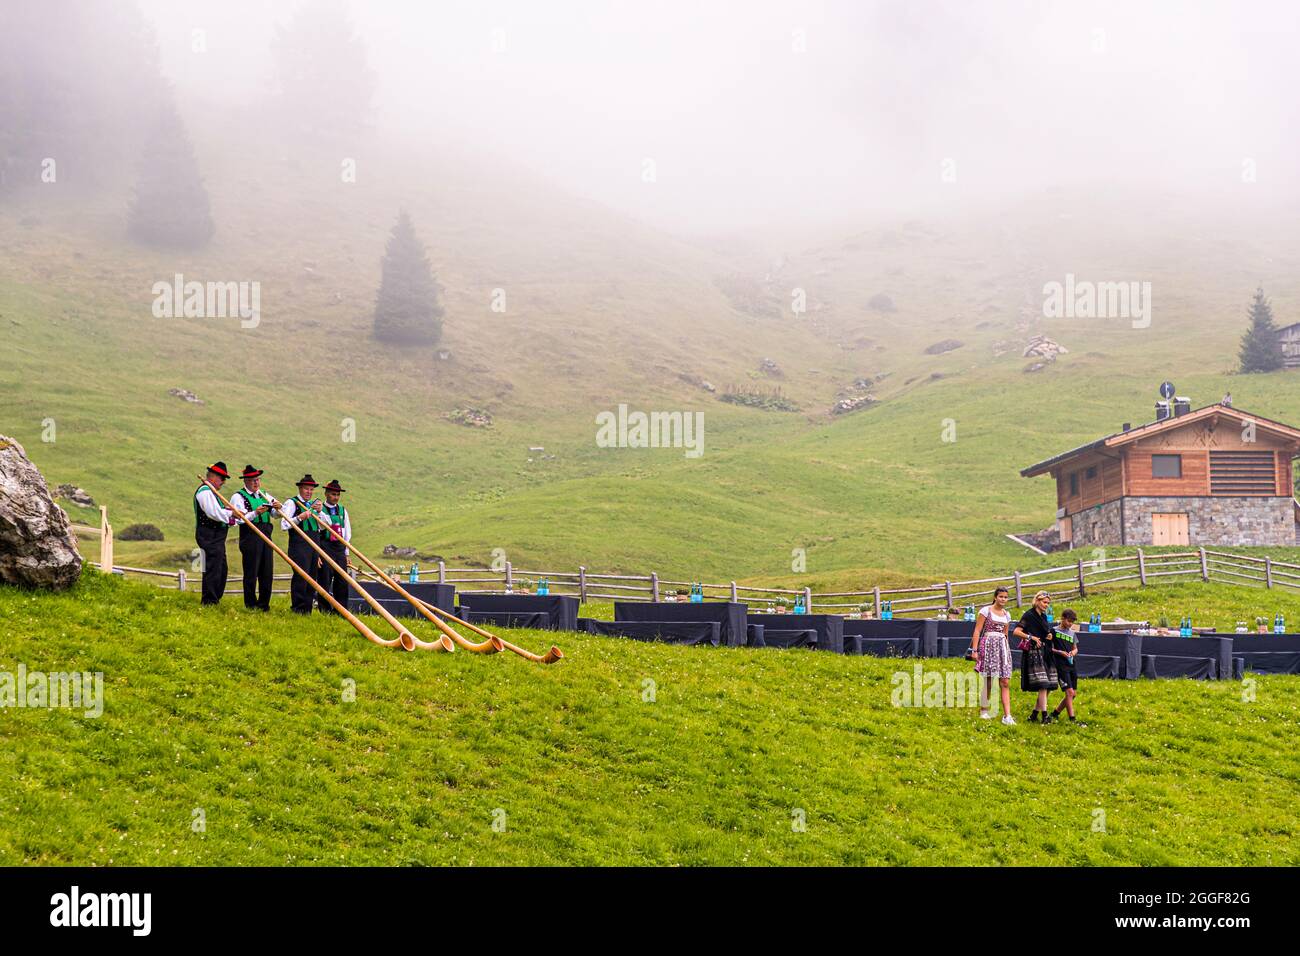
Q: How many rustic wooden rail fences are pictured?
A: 1